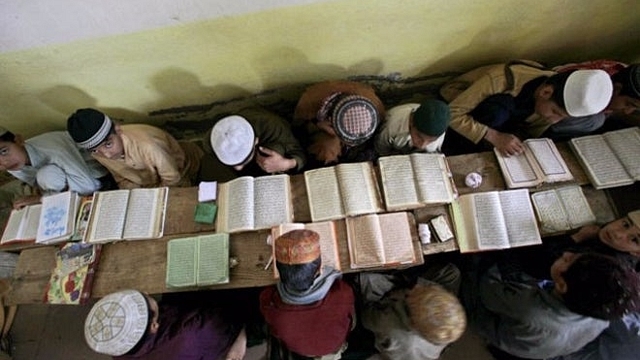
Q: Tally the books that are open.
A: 12